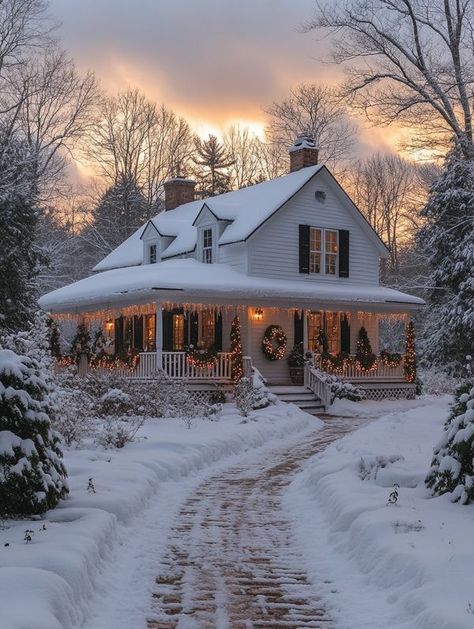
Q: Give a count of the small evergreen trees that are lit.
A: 3